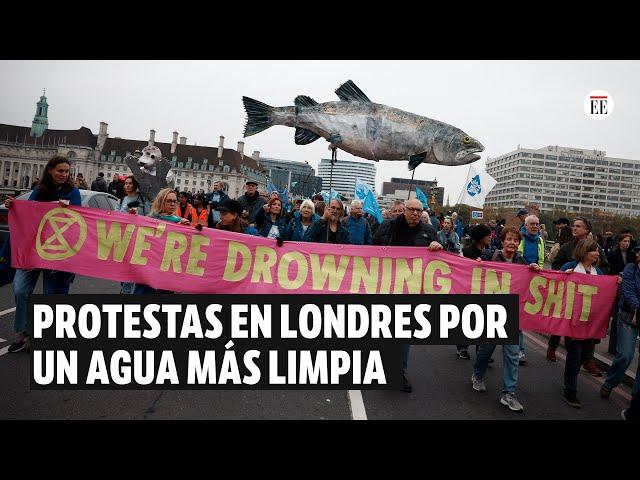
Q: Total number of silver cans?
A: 0